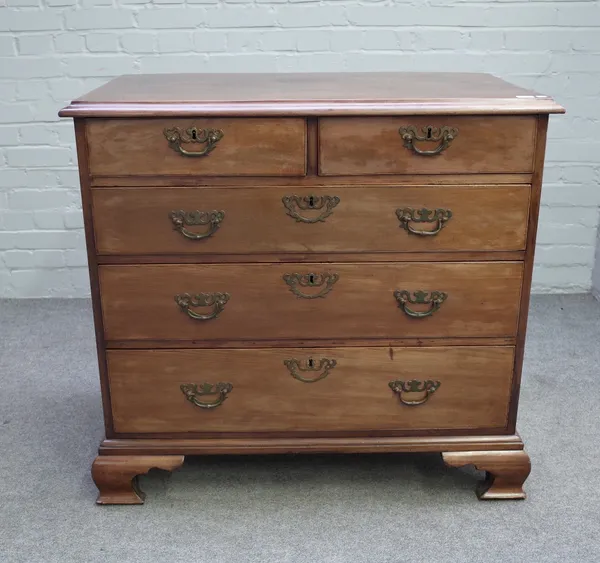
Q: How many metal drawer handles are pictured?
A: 8